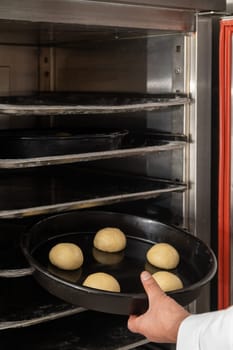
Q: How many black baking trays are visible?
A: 2